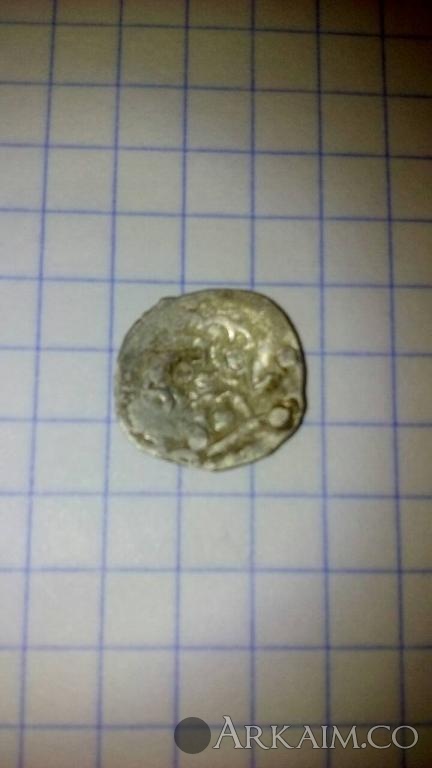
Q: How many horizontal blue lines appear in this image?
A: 11